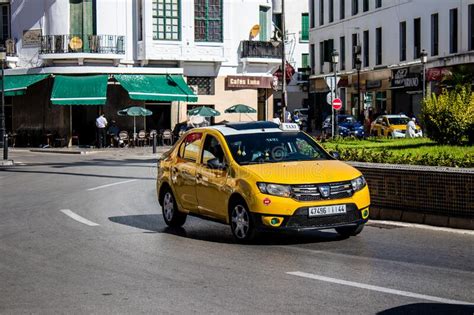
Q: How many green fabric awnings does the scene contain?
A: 3